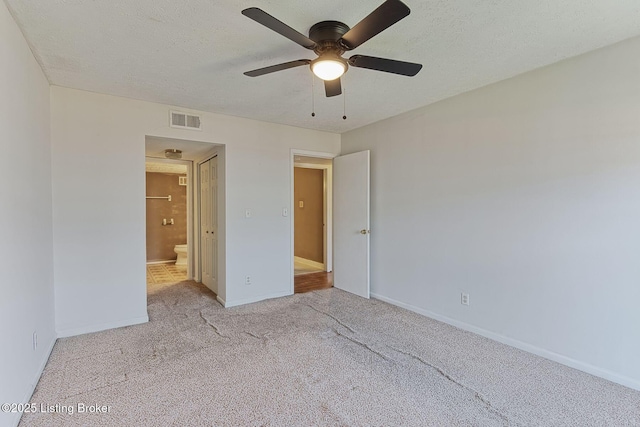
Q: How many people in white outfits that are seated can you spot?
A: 0